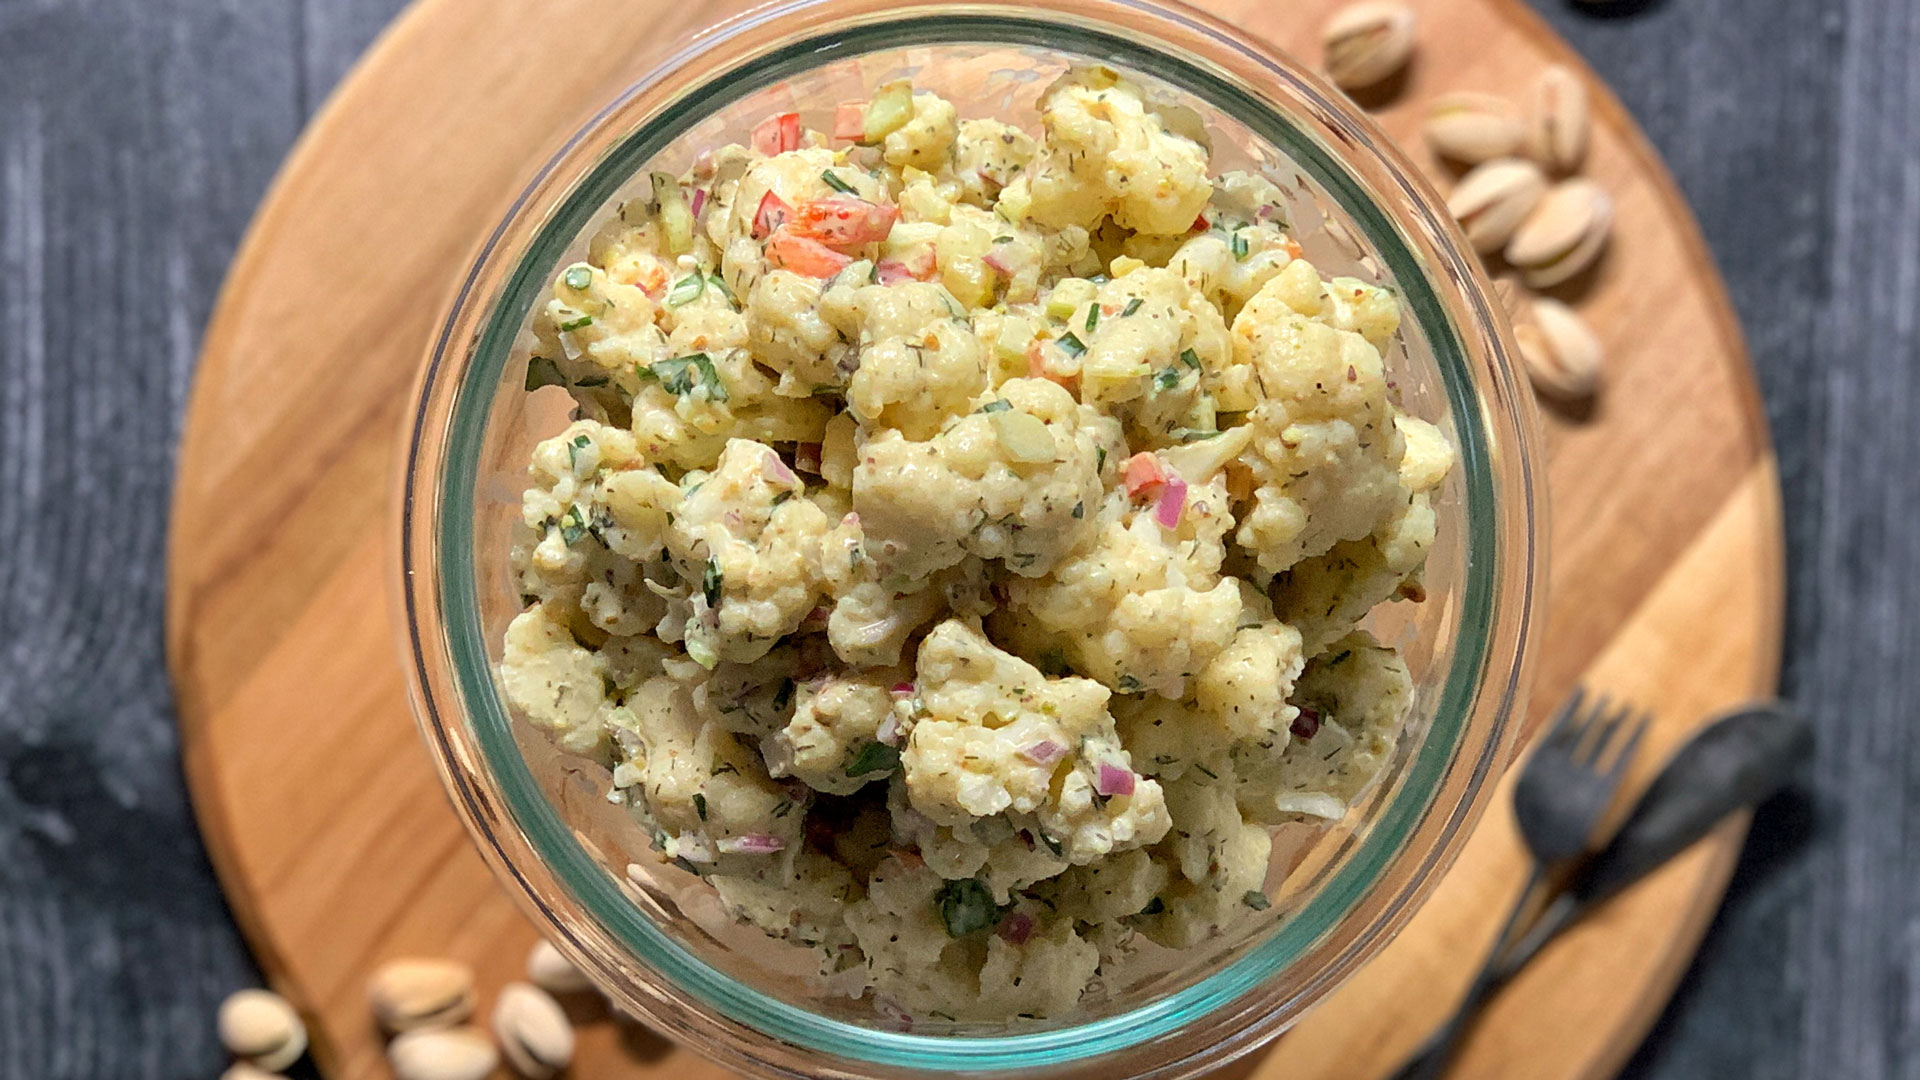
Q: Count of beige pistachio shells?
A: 12